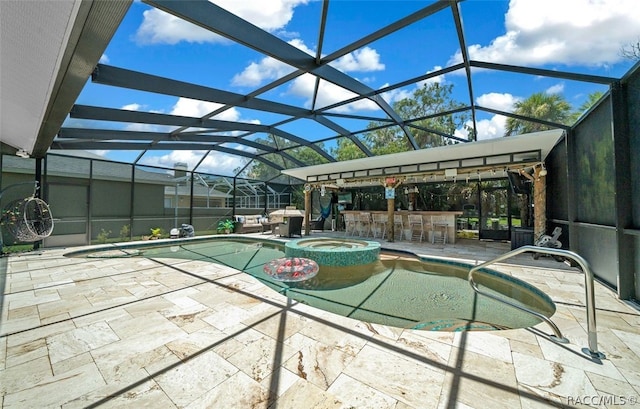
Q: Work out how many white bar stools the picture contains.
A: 6